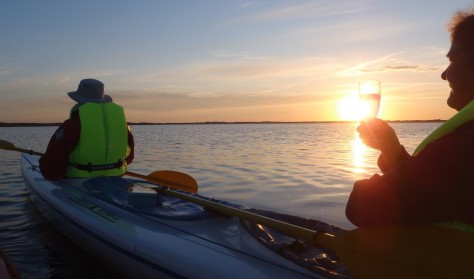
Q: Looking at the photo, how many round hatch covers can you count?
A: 1